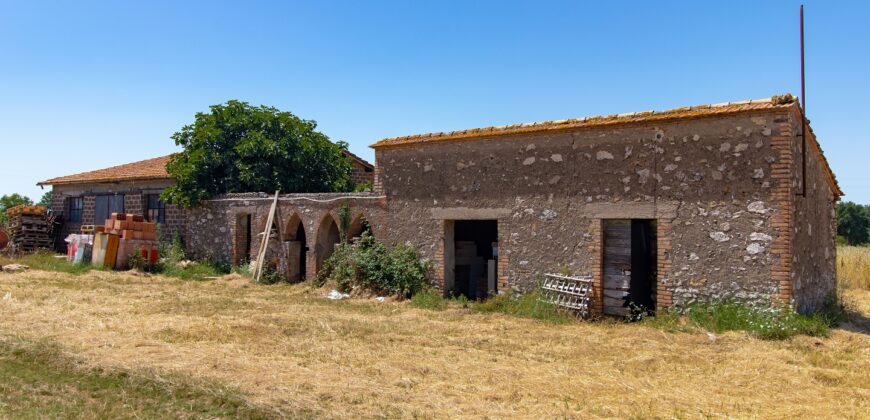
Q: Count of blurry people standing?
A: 0